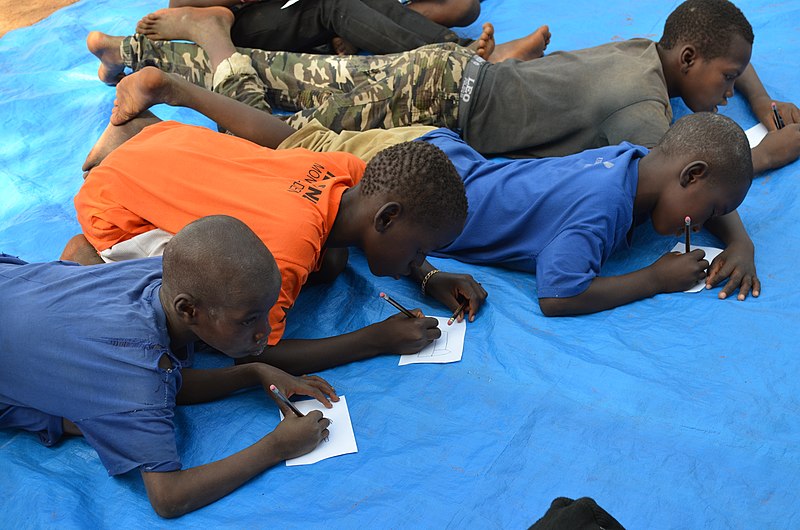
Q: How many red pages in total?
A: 0